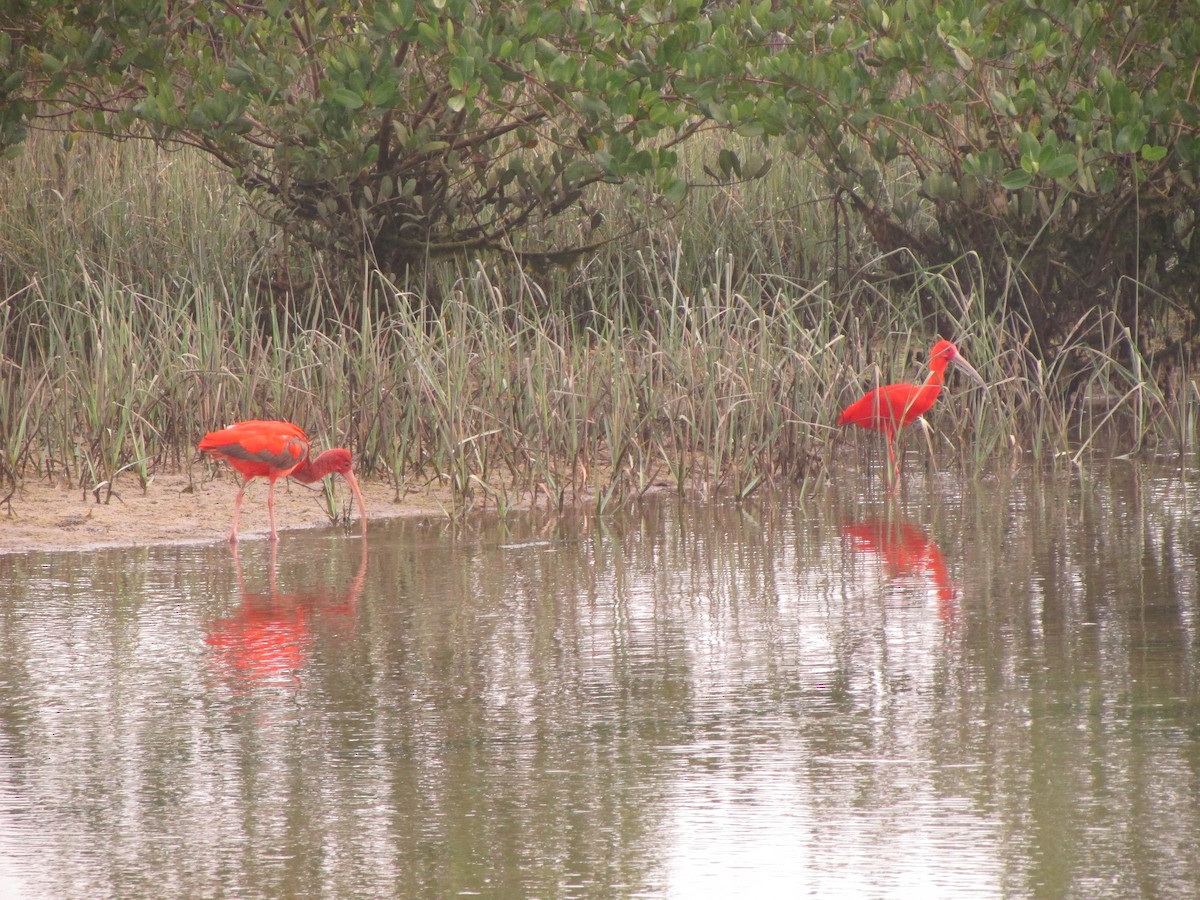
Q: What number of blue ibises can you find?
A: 0